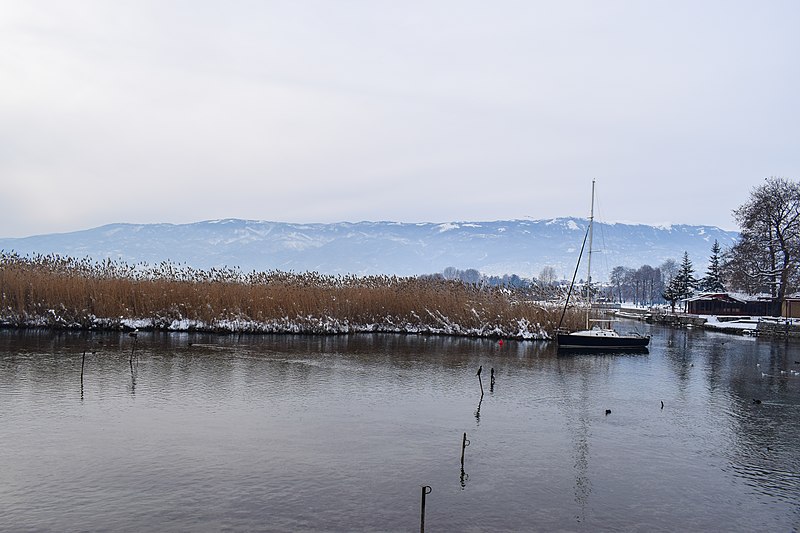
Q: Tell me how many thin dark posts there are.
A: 6